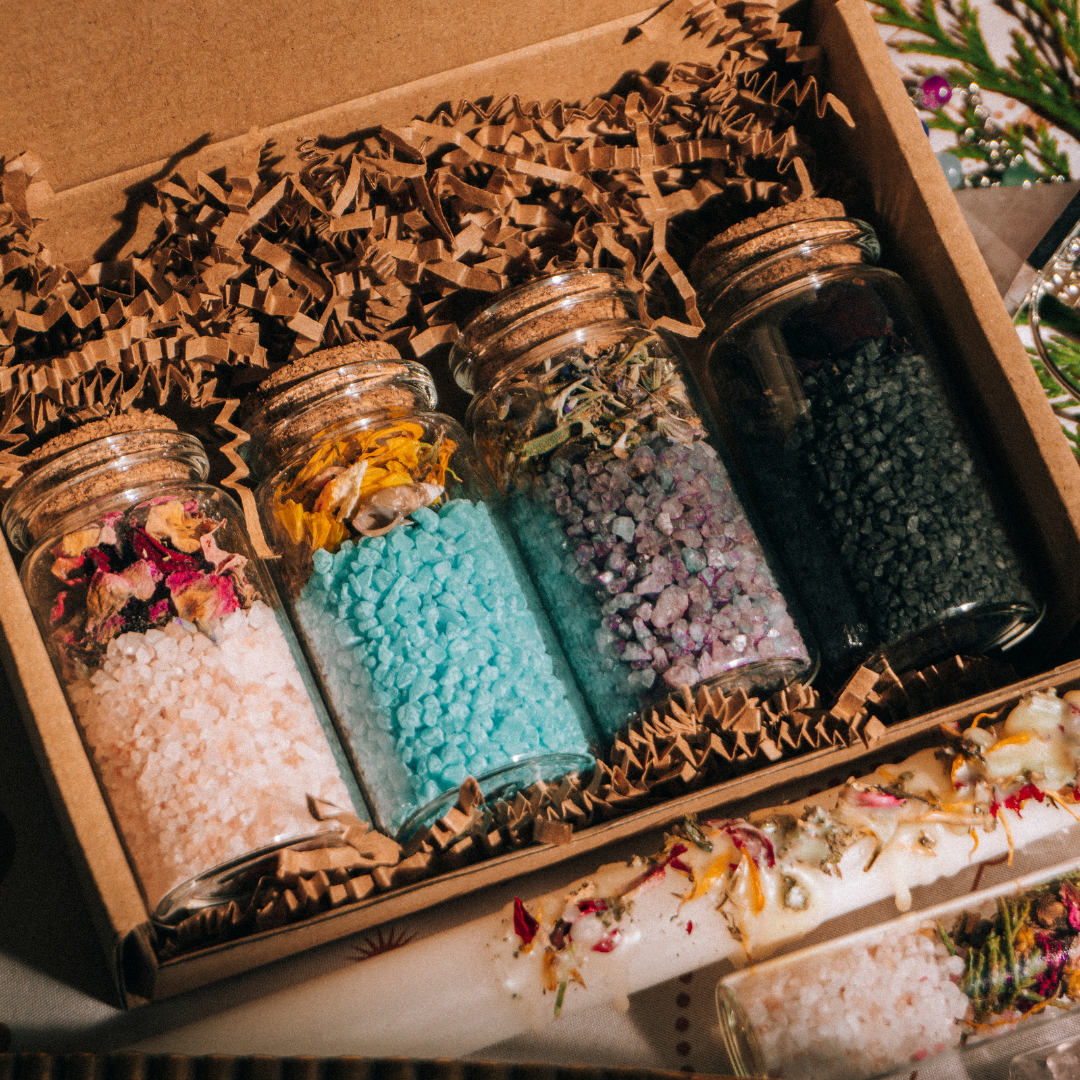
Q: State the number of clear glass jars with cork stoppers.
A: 4